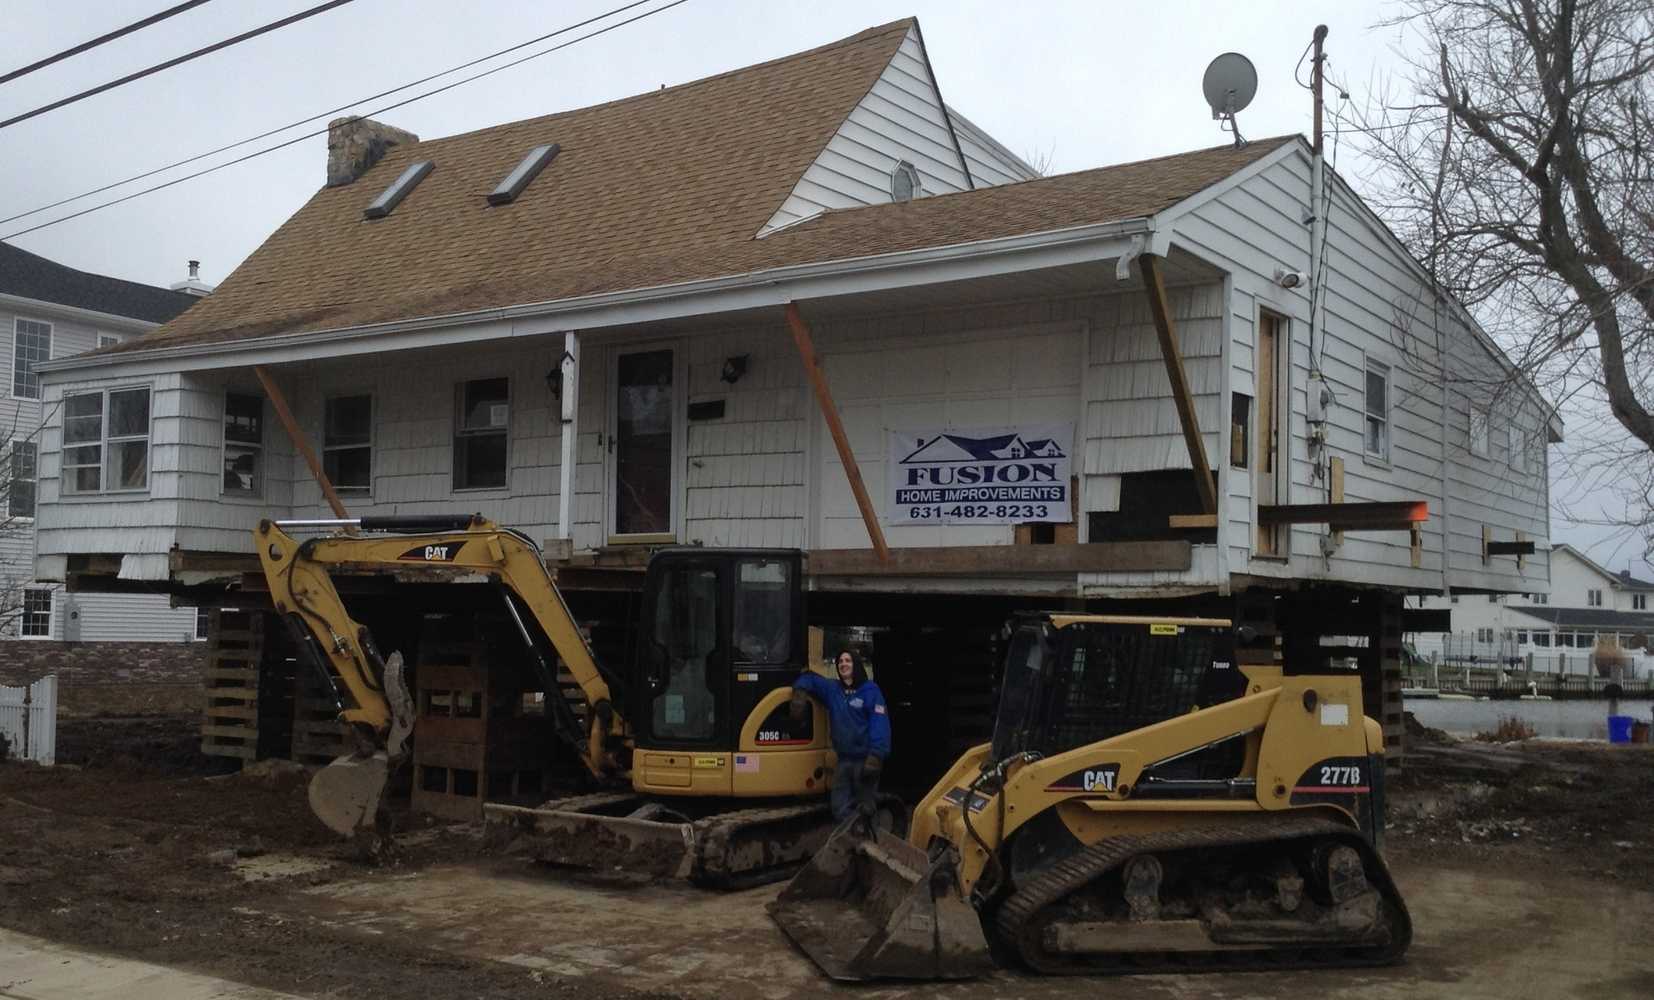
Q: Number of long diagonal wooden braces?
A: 3